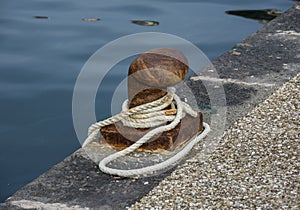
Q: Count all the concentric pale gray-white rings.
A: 2